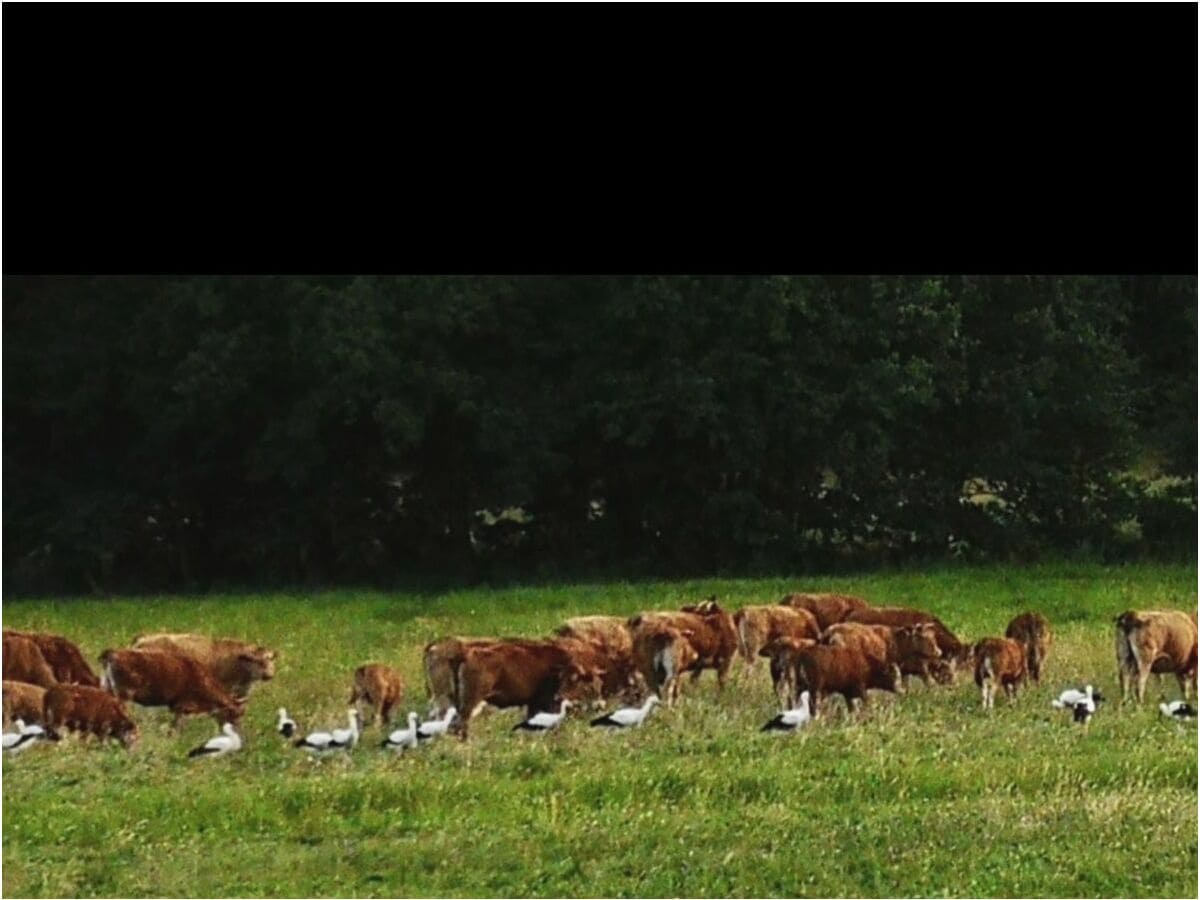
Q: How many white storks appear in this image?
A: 14